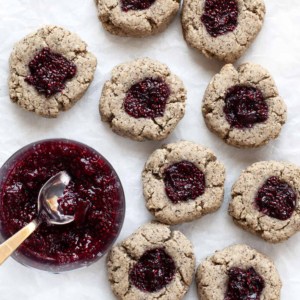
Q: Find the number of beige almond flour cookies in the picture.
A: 9